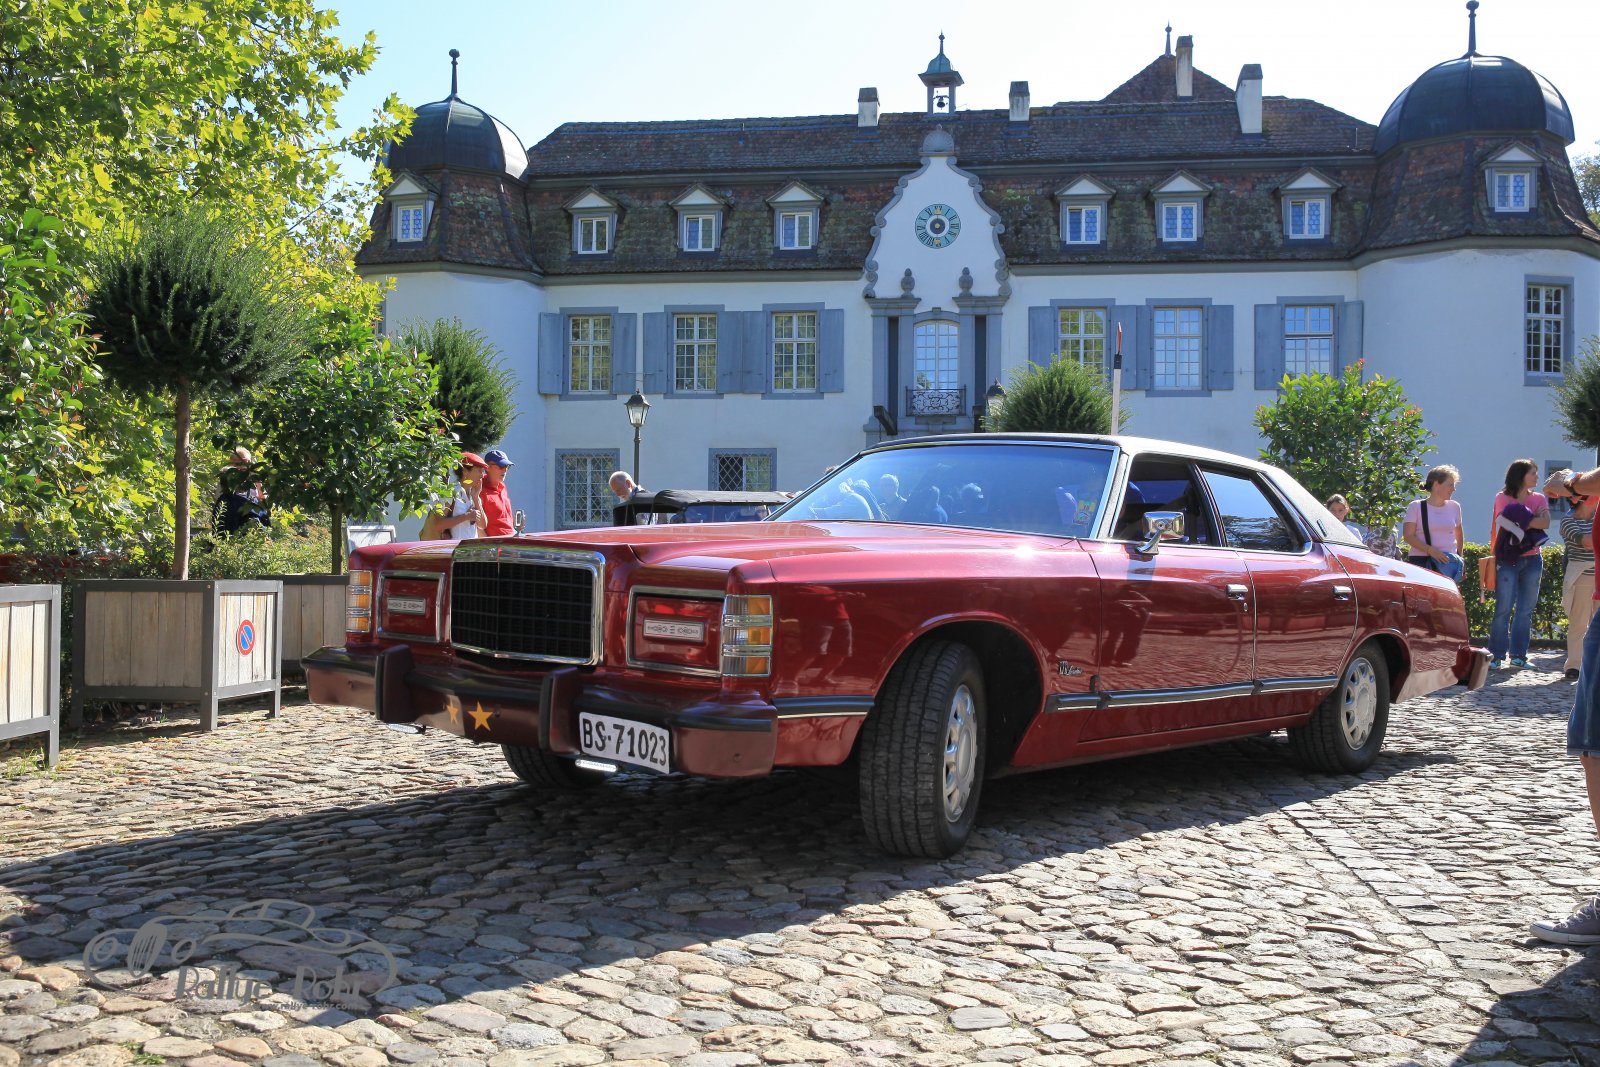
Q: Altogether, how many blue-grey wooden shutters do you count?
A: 12